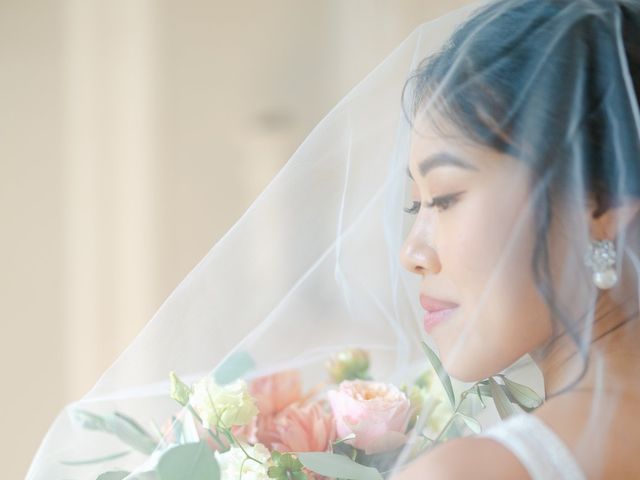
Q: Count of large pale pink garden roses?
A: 1